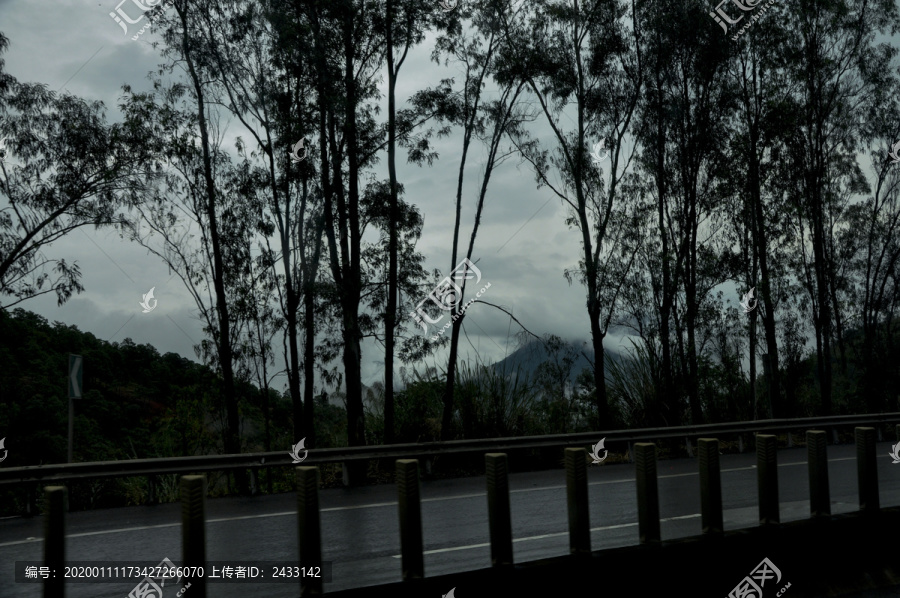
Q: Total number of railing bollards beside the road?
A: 11